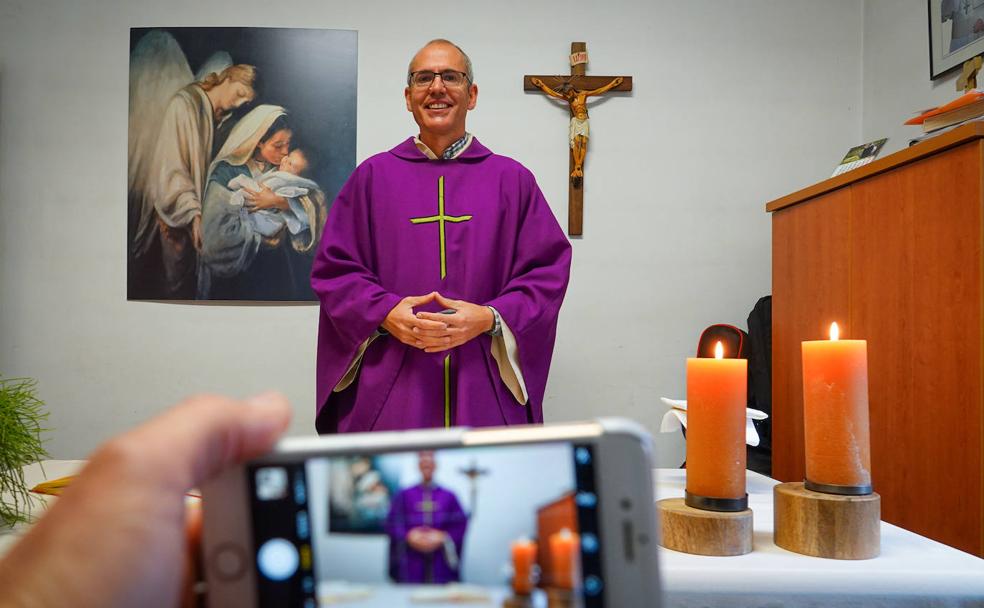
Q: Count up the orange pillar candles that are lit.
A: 2